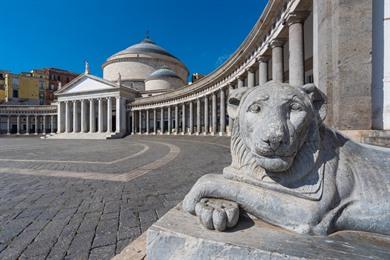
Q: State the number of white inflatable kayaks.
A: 0